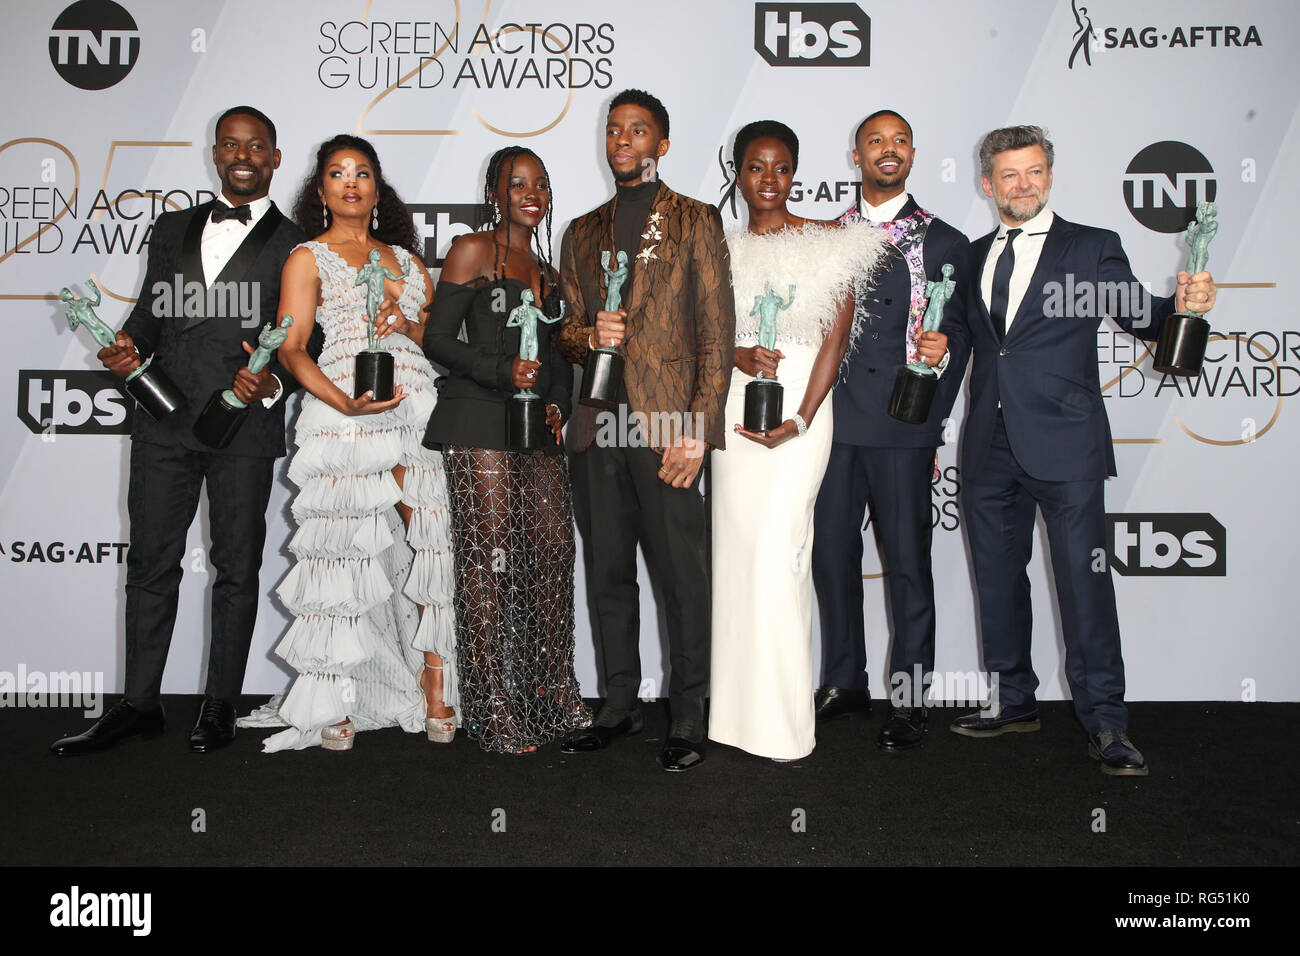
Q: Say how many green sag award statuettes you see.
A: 8